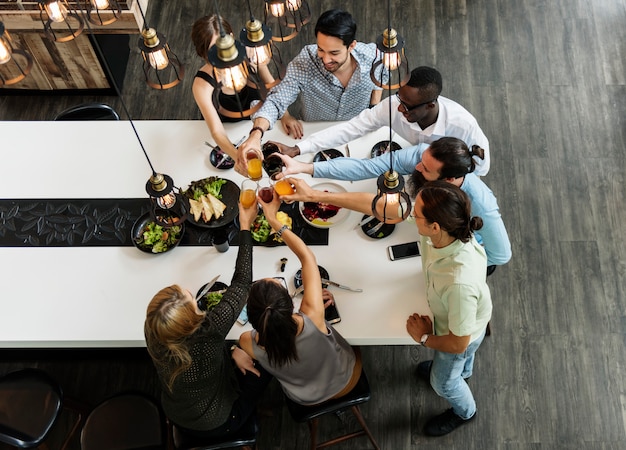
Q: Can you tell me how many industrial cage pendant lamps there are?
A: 11